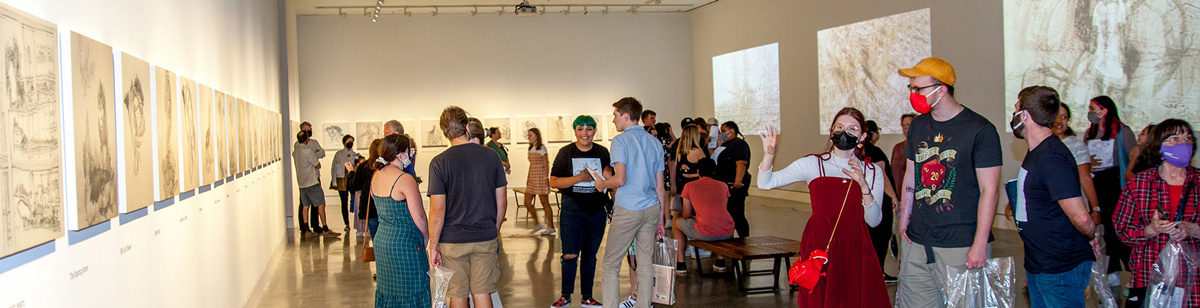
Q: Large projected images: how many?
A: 3